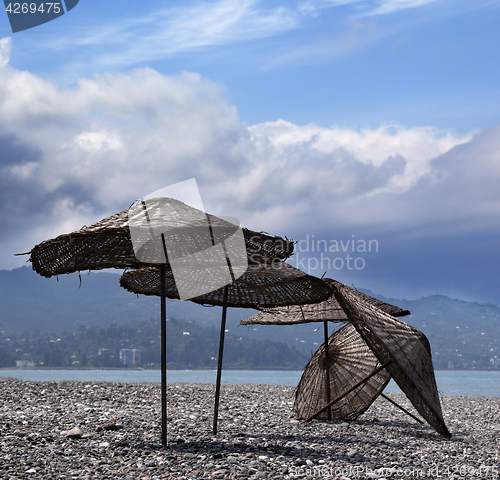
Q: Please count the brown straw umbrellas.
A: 5